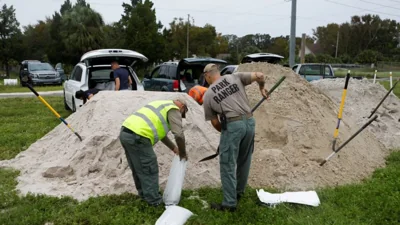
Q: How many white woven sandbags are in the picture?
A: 3